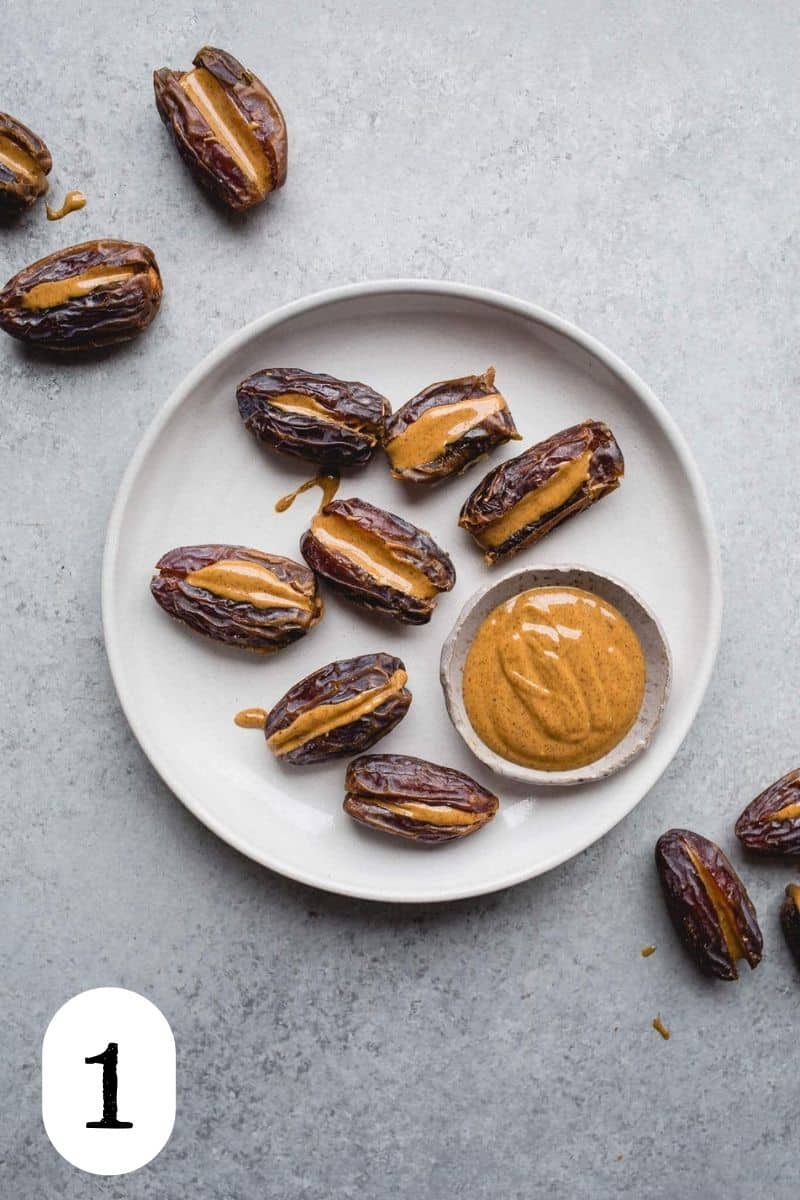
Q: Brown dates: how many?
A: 13